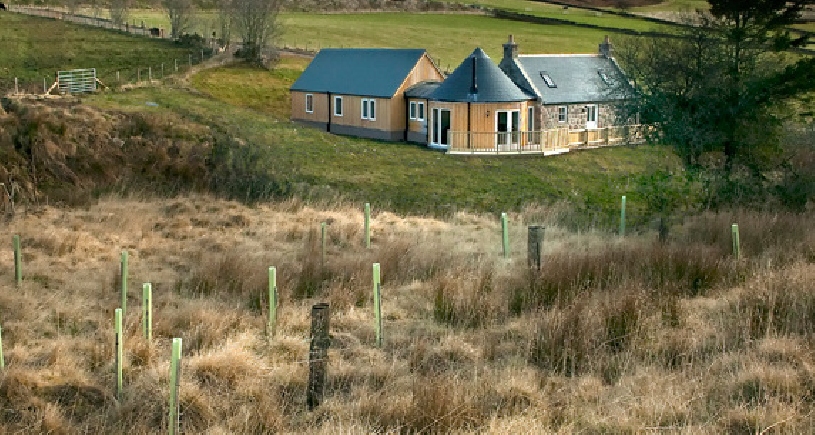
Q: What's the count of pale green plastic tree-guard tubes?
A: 13